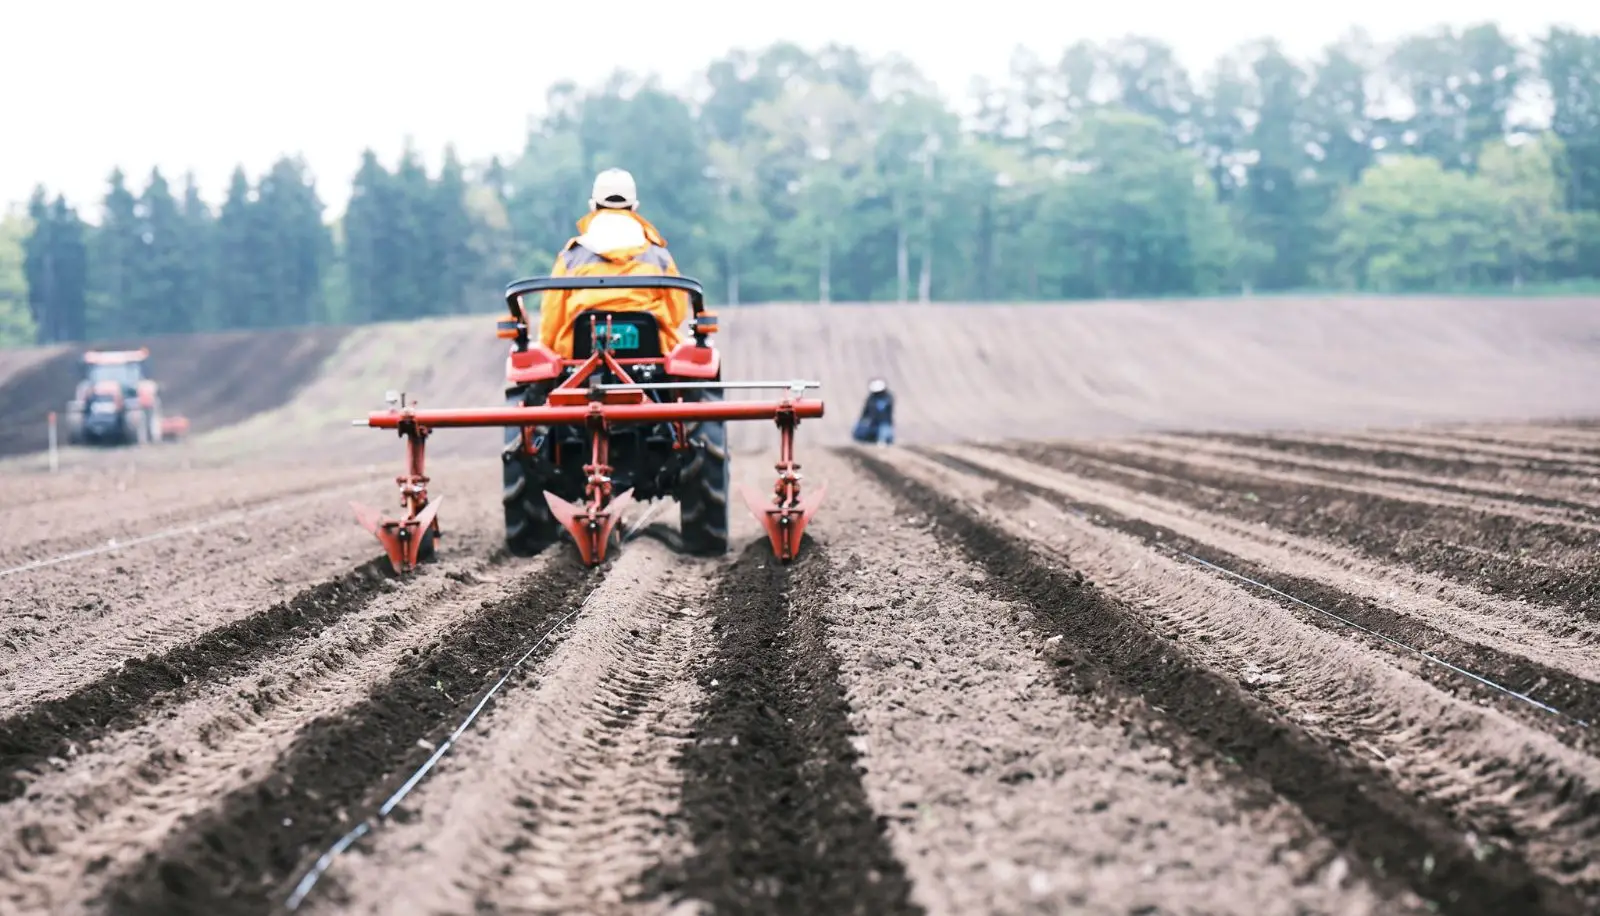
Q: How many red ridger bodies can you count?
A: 3